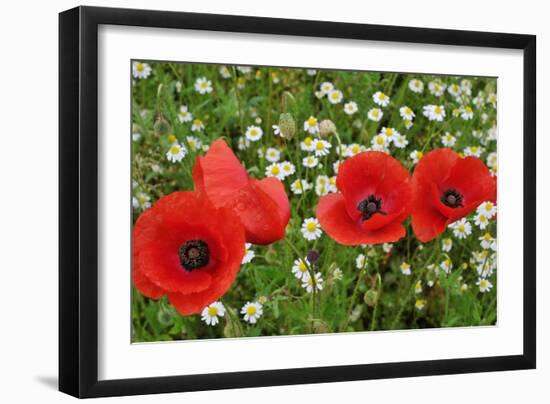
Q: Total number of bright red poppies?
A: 4